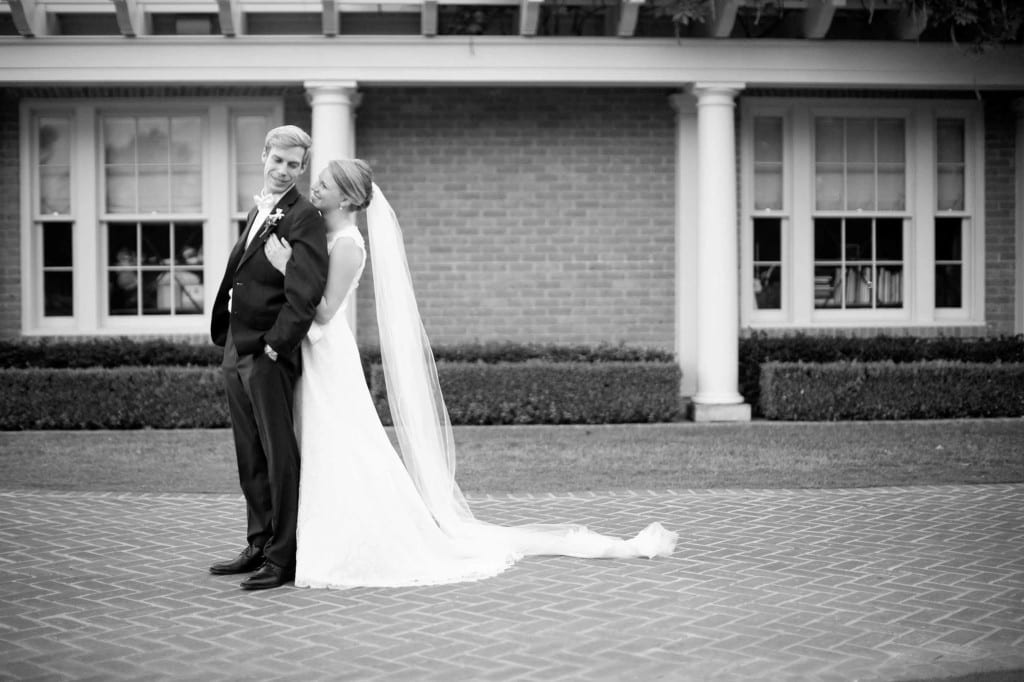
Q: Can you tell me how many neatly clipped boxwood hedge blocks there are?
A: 3